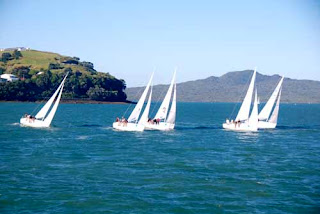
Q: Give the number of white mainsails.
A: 5